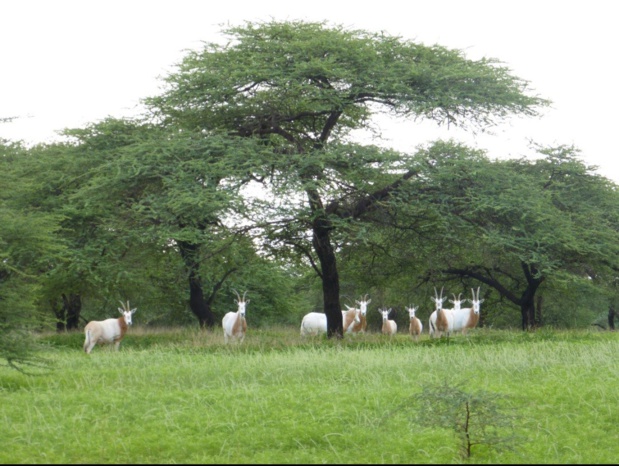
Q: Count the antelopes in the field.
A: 9